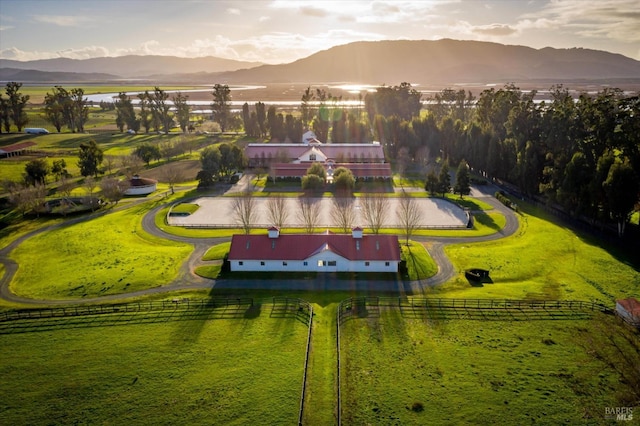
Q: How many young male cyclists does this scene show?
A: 0